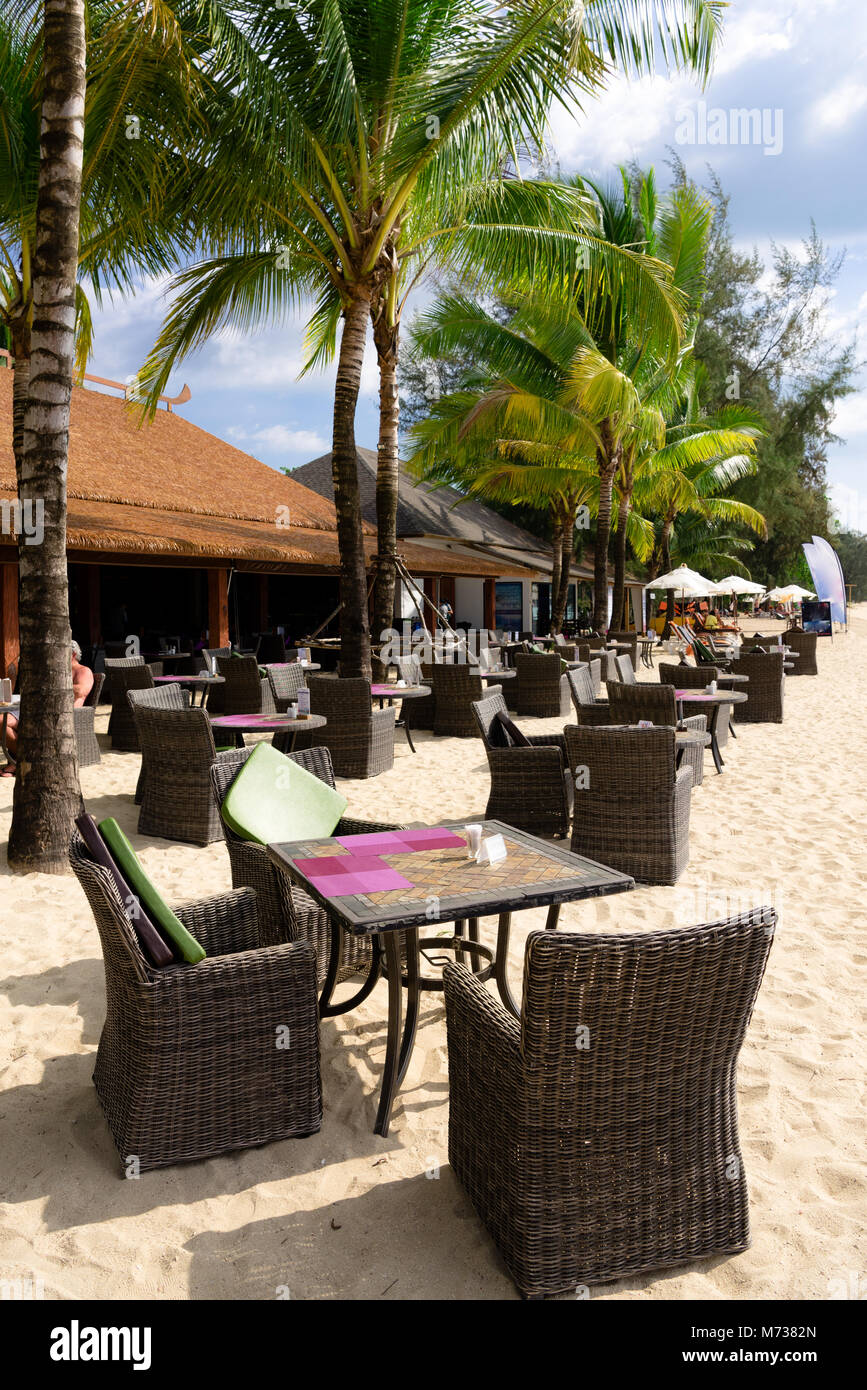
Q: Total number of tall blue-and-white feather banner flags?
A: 2